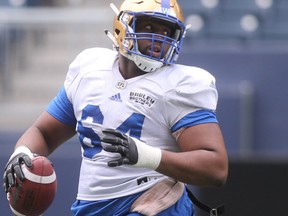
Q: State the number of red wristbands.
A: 0